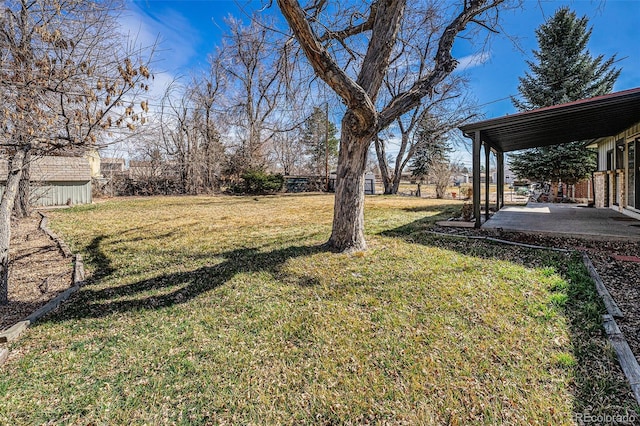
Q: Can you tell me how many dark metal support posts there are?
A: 4